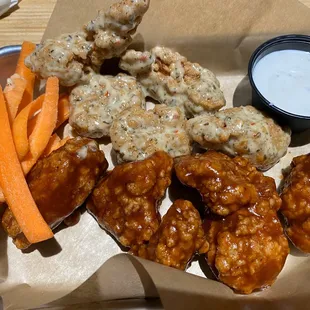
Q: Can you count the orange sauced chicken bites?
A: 6